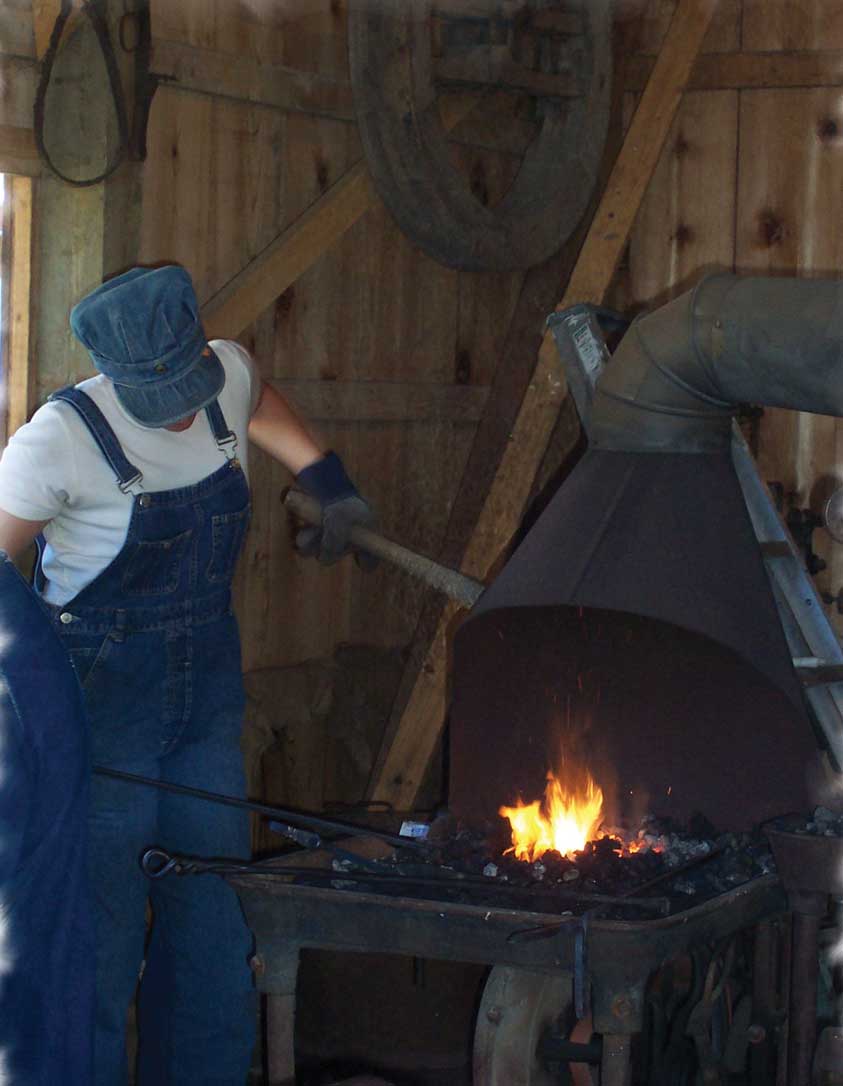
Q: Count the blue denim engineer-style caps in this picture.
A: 1